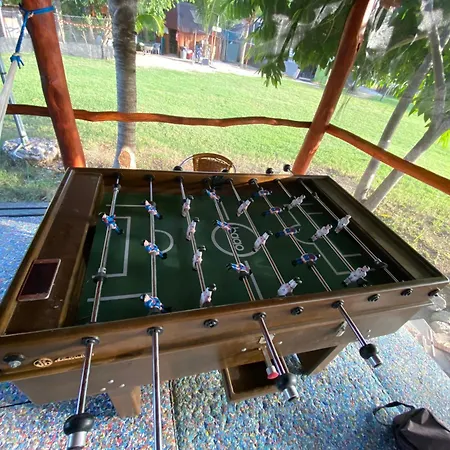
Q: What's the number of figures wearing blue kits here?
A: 11